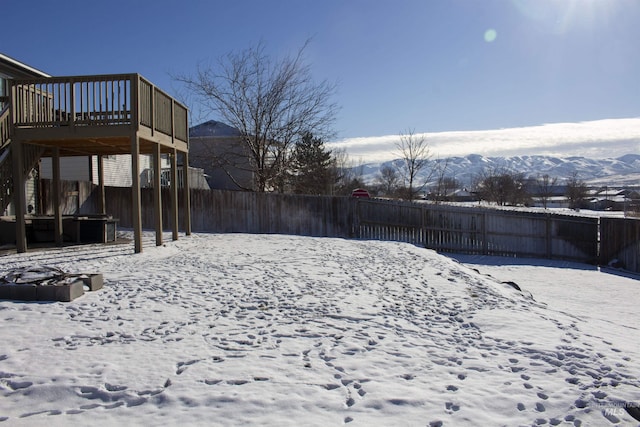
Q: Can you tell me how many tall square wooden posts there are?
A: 7